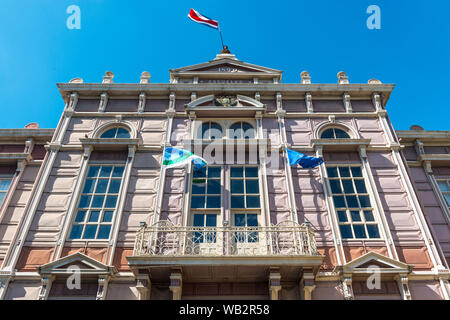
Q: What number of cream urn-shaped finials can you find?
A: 4